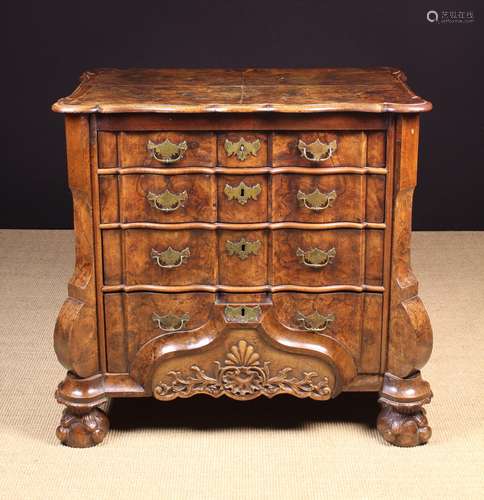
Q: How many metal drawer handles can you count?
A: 8